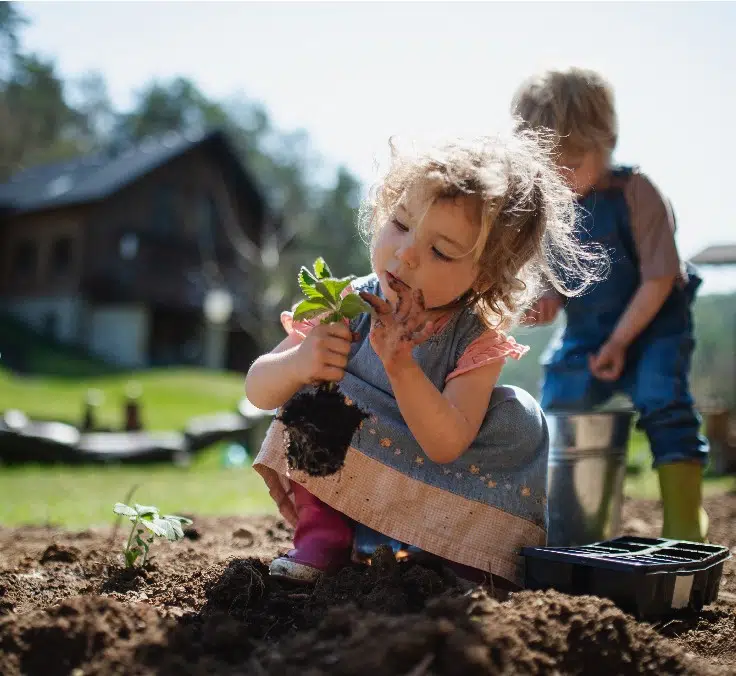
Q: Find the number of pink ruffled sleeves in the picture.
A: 2